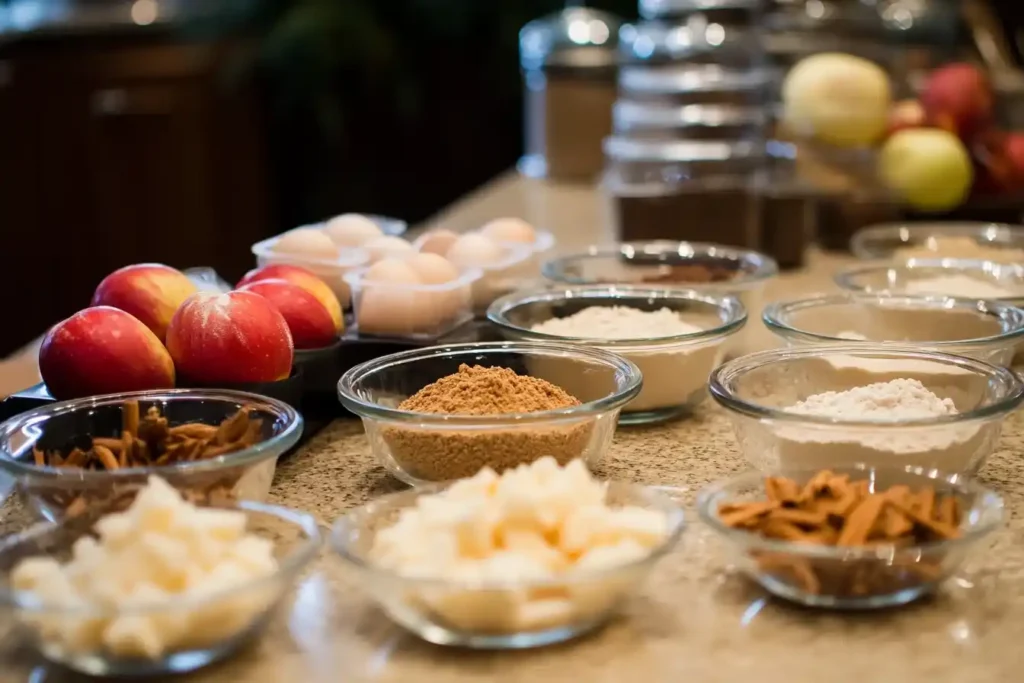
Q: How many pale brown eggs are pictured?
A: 8